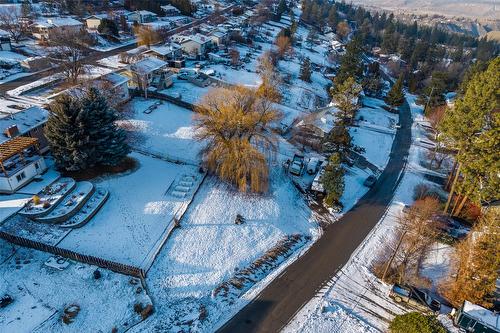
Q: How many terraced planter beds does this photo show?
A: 3